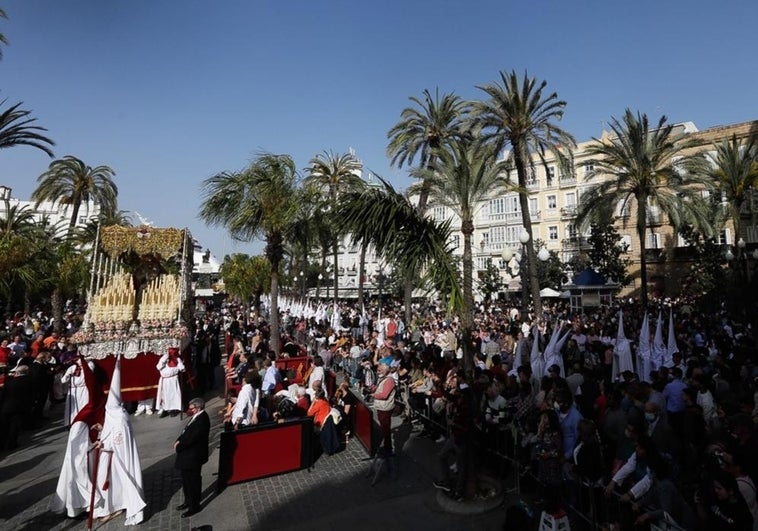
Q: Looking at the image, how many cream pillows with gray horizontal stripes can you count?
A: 0